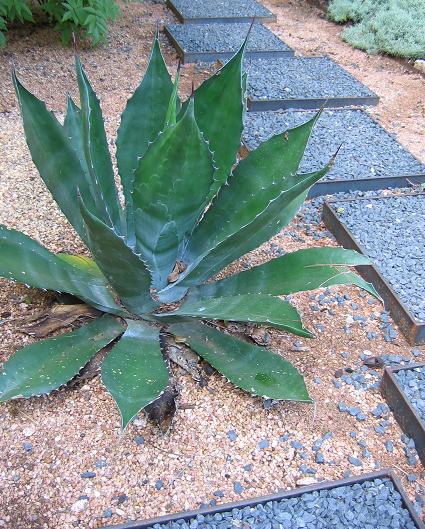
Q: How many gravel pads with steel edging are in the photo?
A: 7